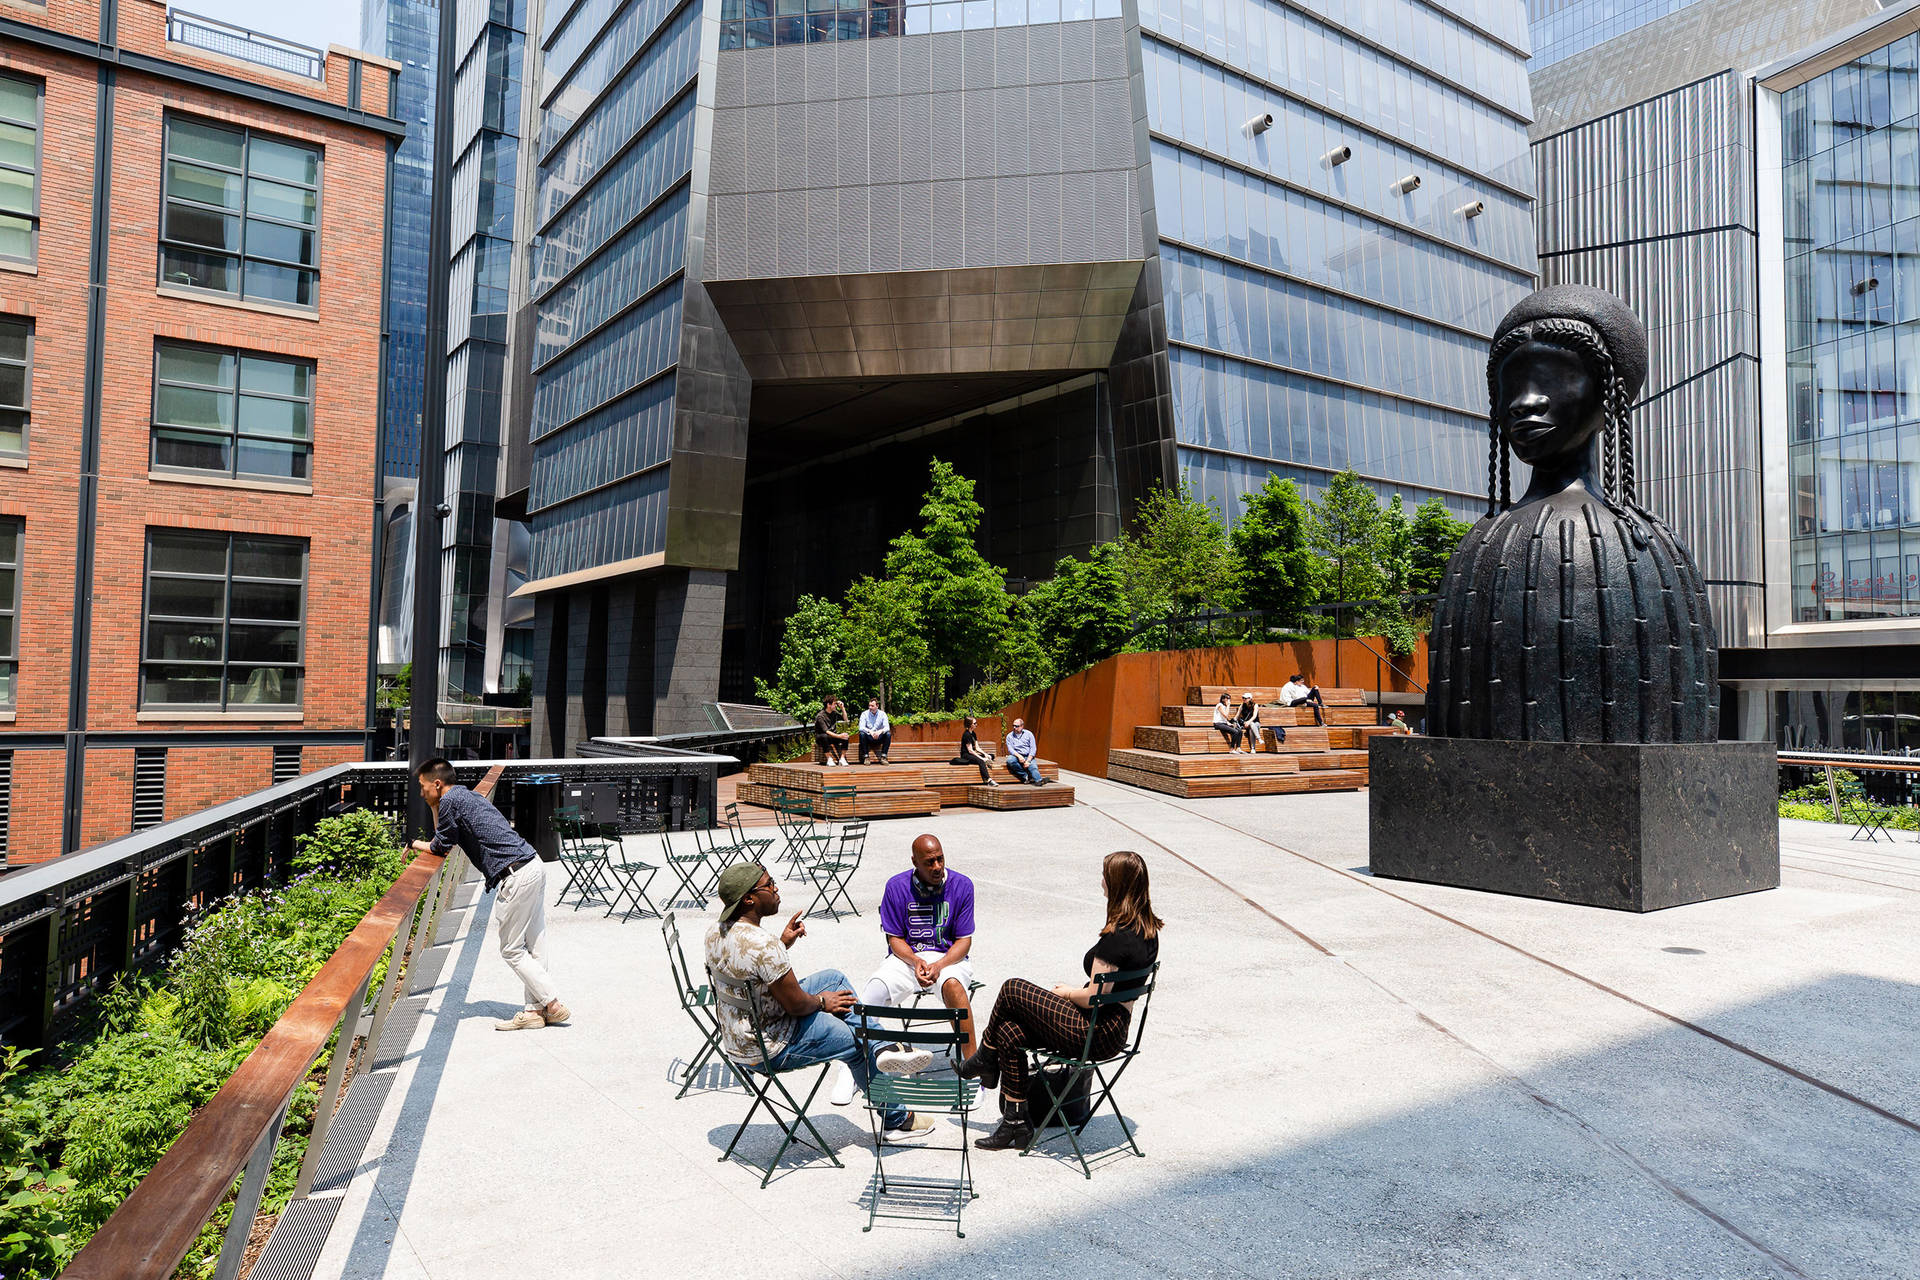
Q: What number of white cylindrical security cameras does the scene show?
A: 4